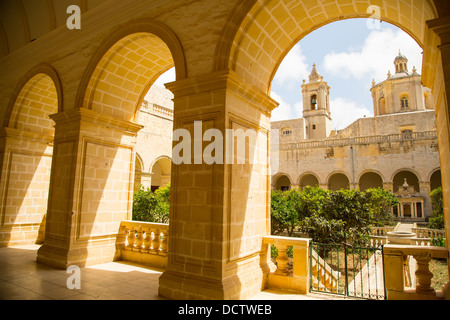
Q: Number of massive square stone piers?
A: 3